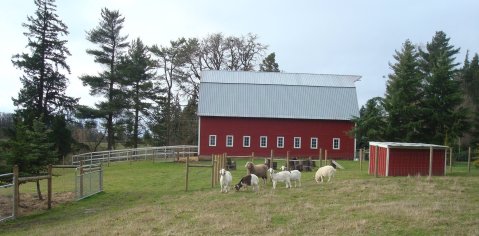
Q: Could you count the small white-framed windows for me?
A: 8